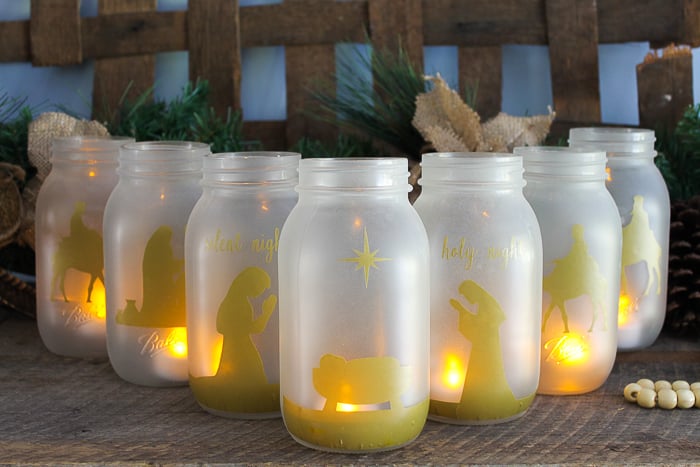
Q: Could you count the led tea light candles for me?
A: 7